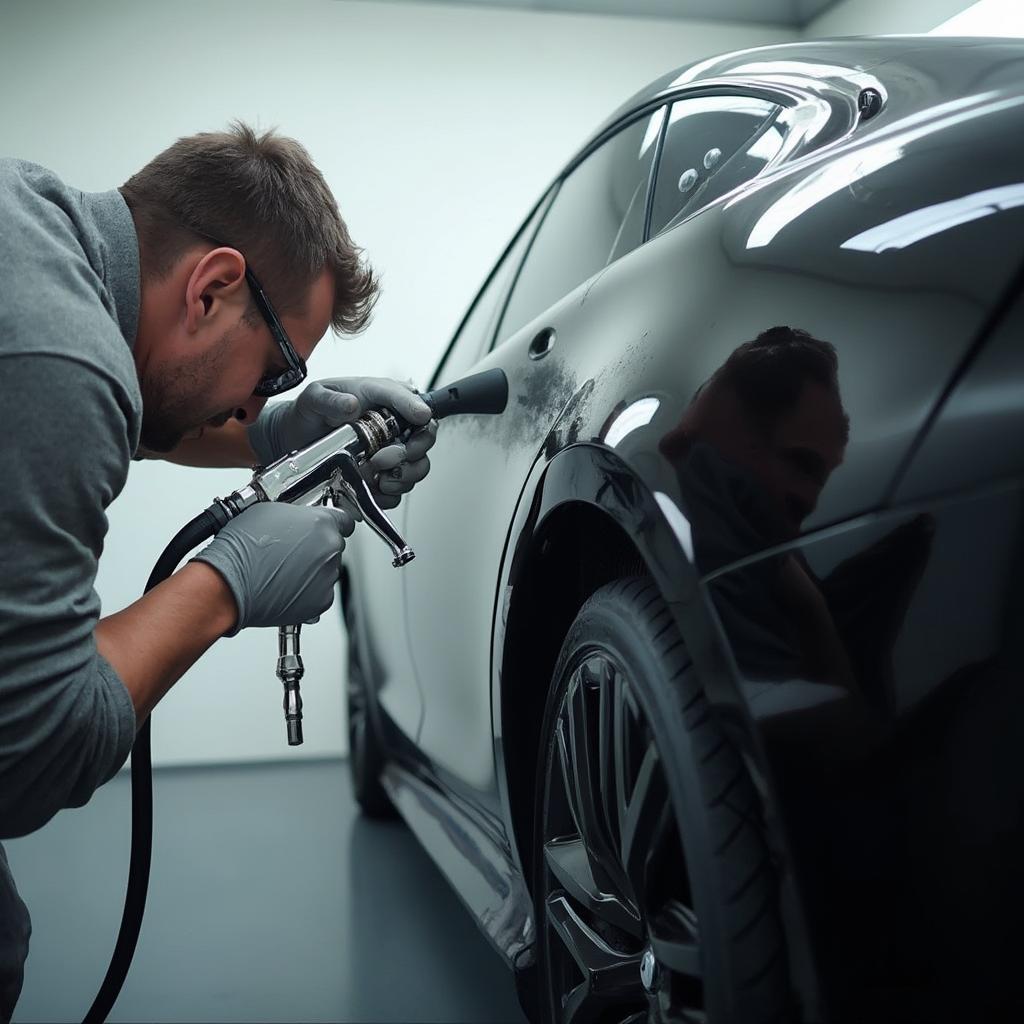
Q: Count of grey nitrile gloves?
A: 2